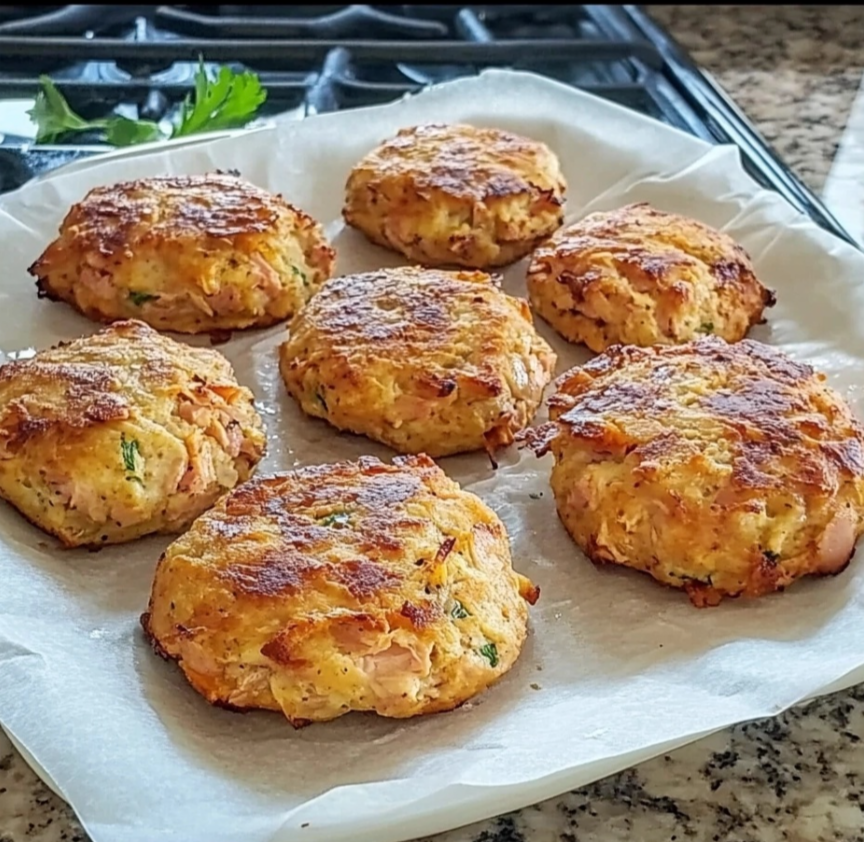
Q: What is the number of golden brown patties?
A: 7